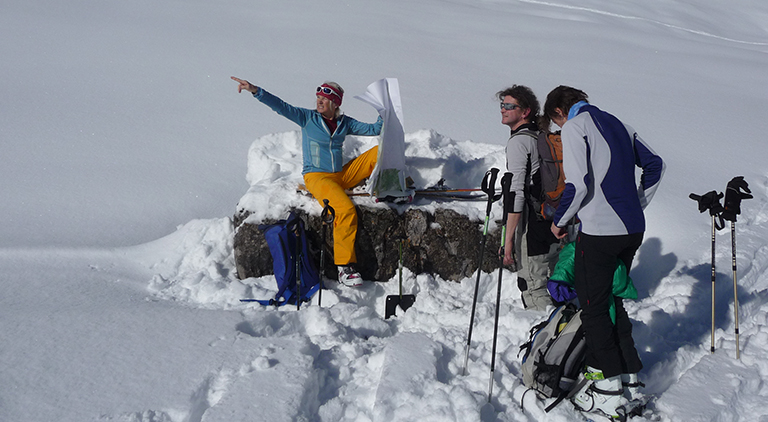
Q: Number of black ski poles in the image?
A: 4